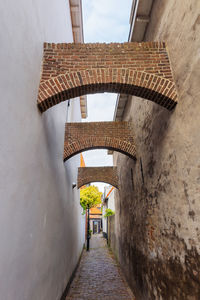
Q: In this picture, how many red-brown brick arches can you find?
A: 3